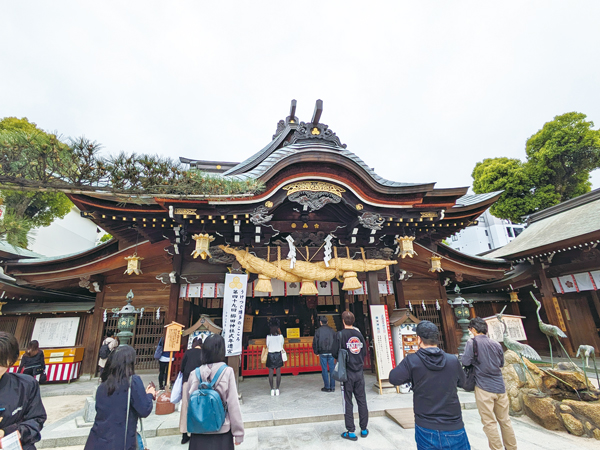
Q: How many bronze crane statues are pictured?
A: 3